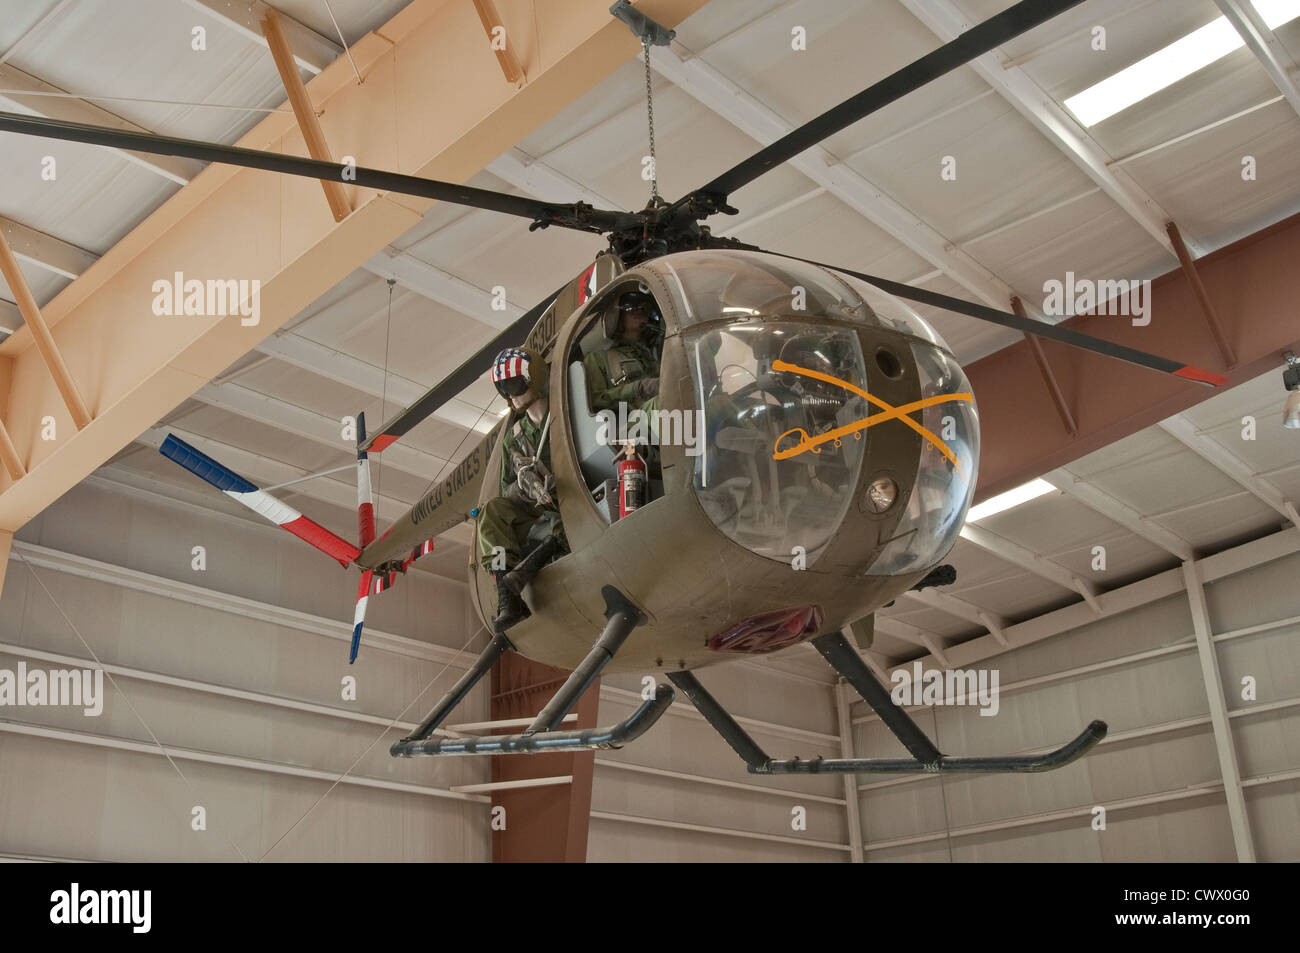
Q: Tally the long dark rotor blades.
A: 4